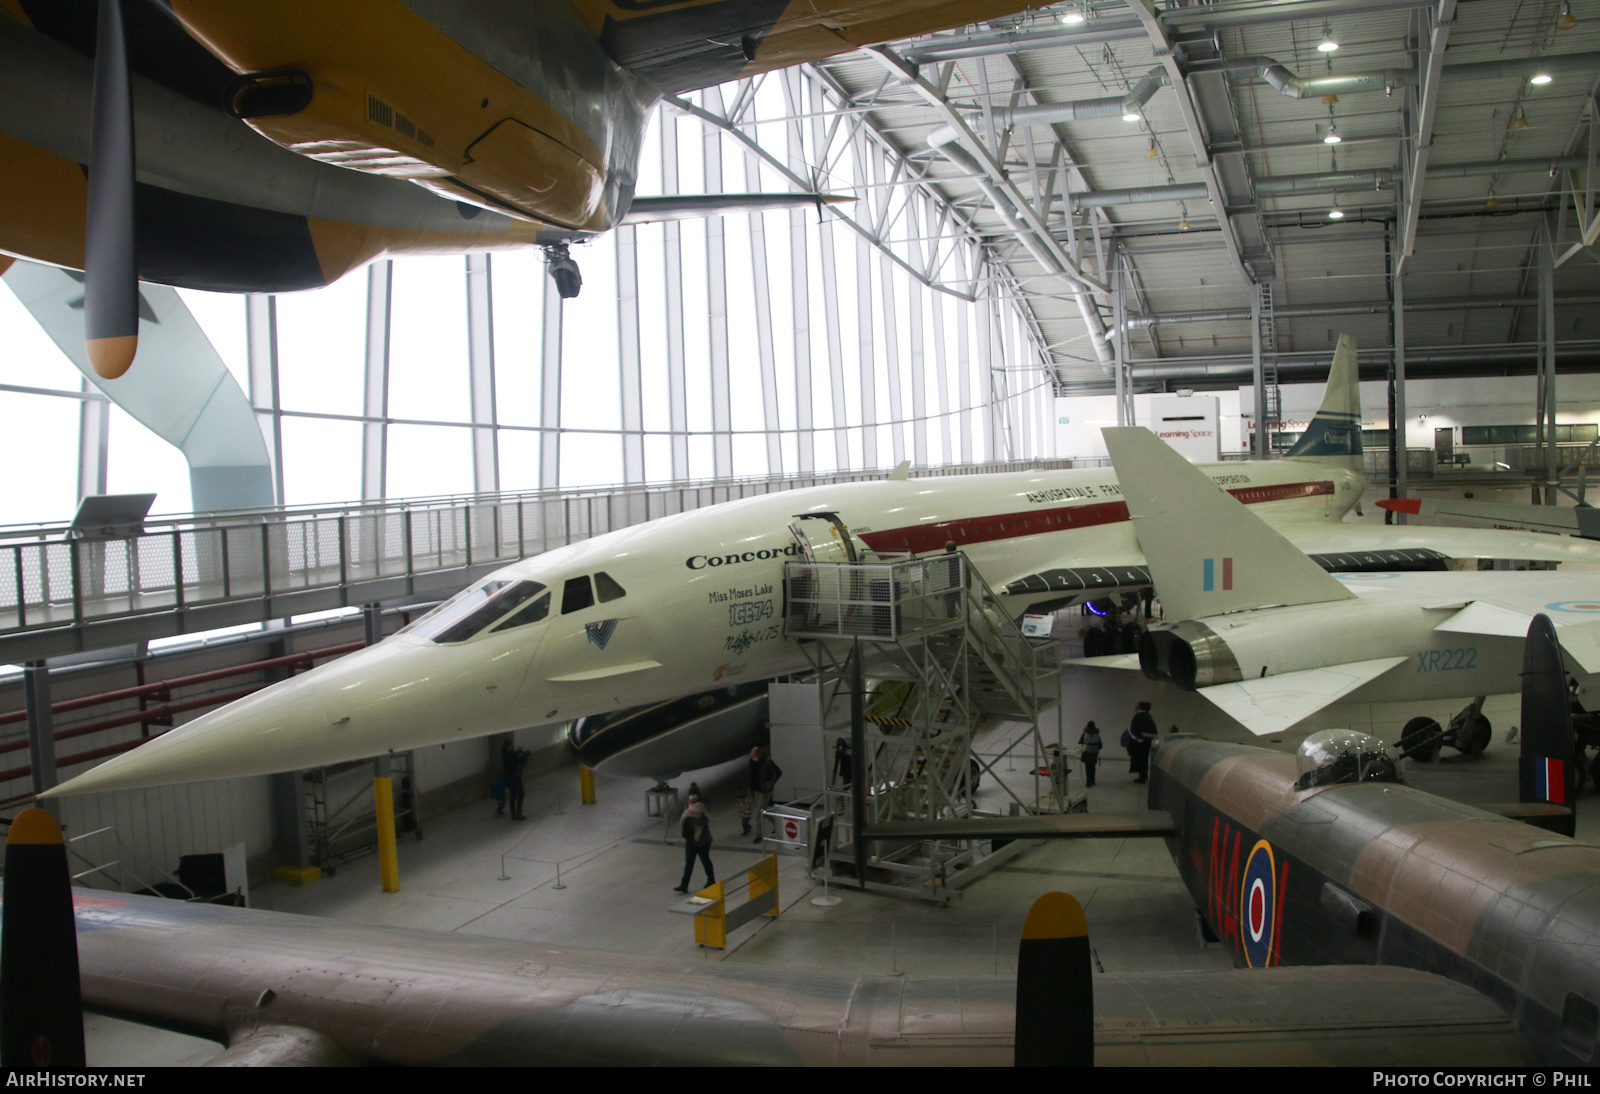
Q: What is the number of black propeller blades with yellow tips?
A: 3